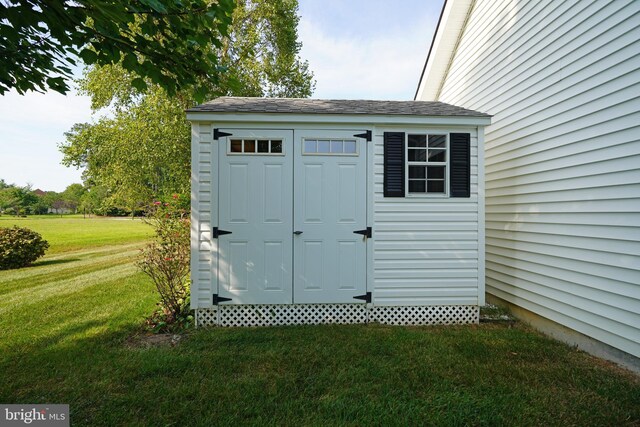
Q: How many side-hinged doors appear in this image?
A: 2